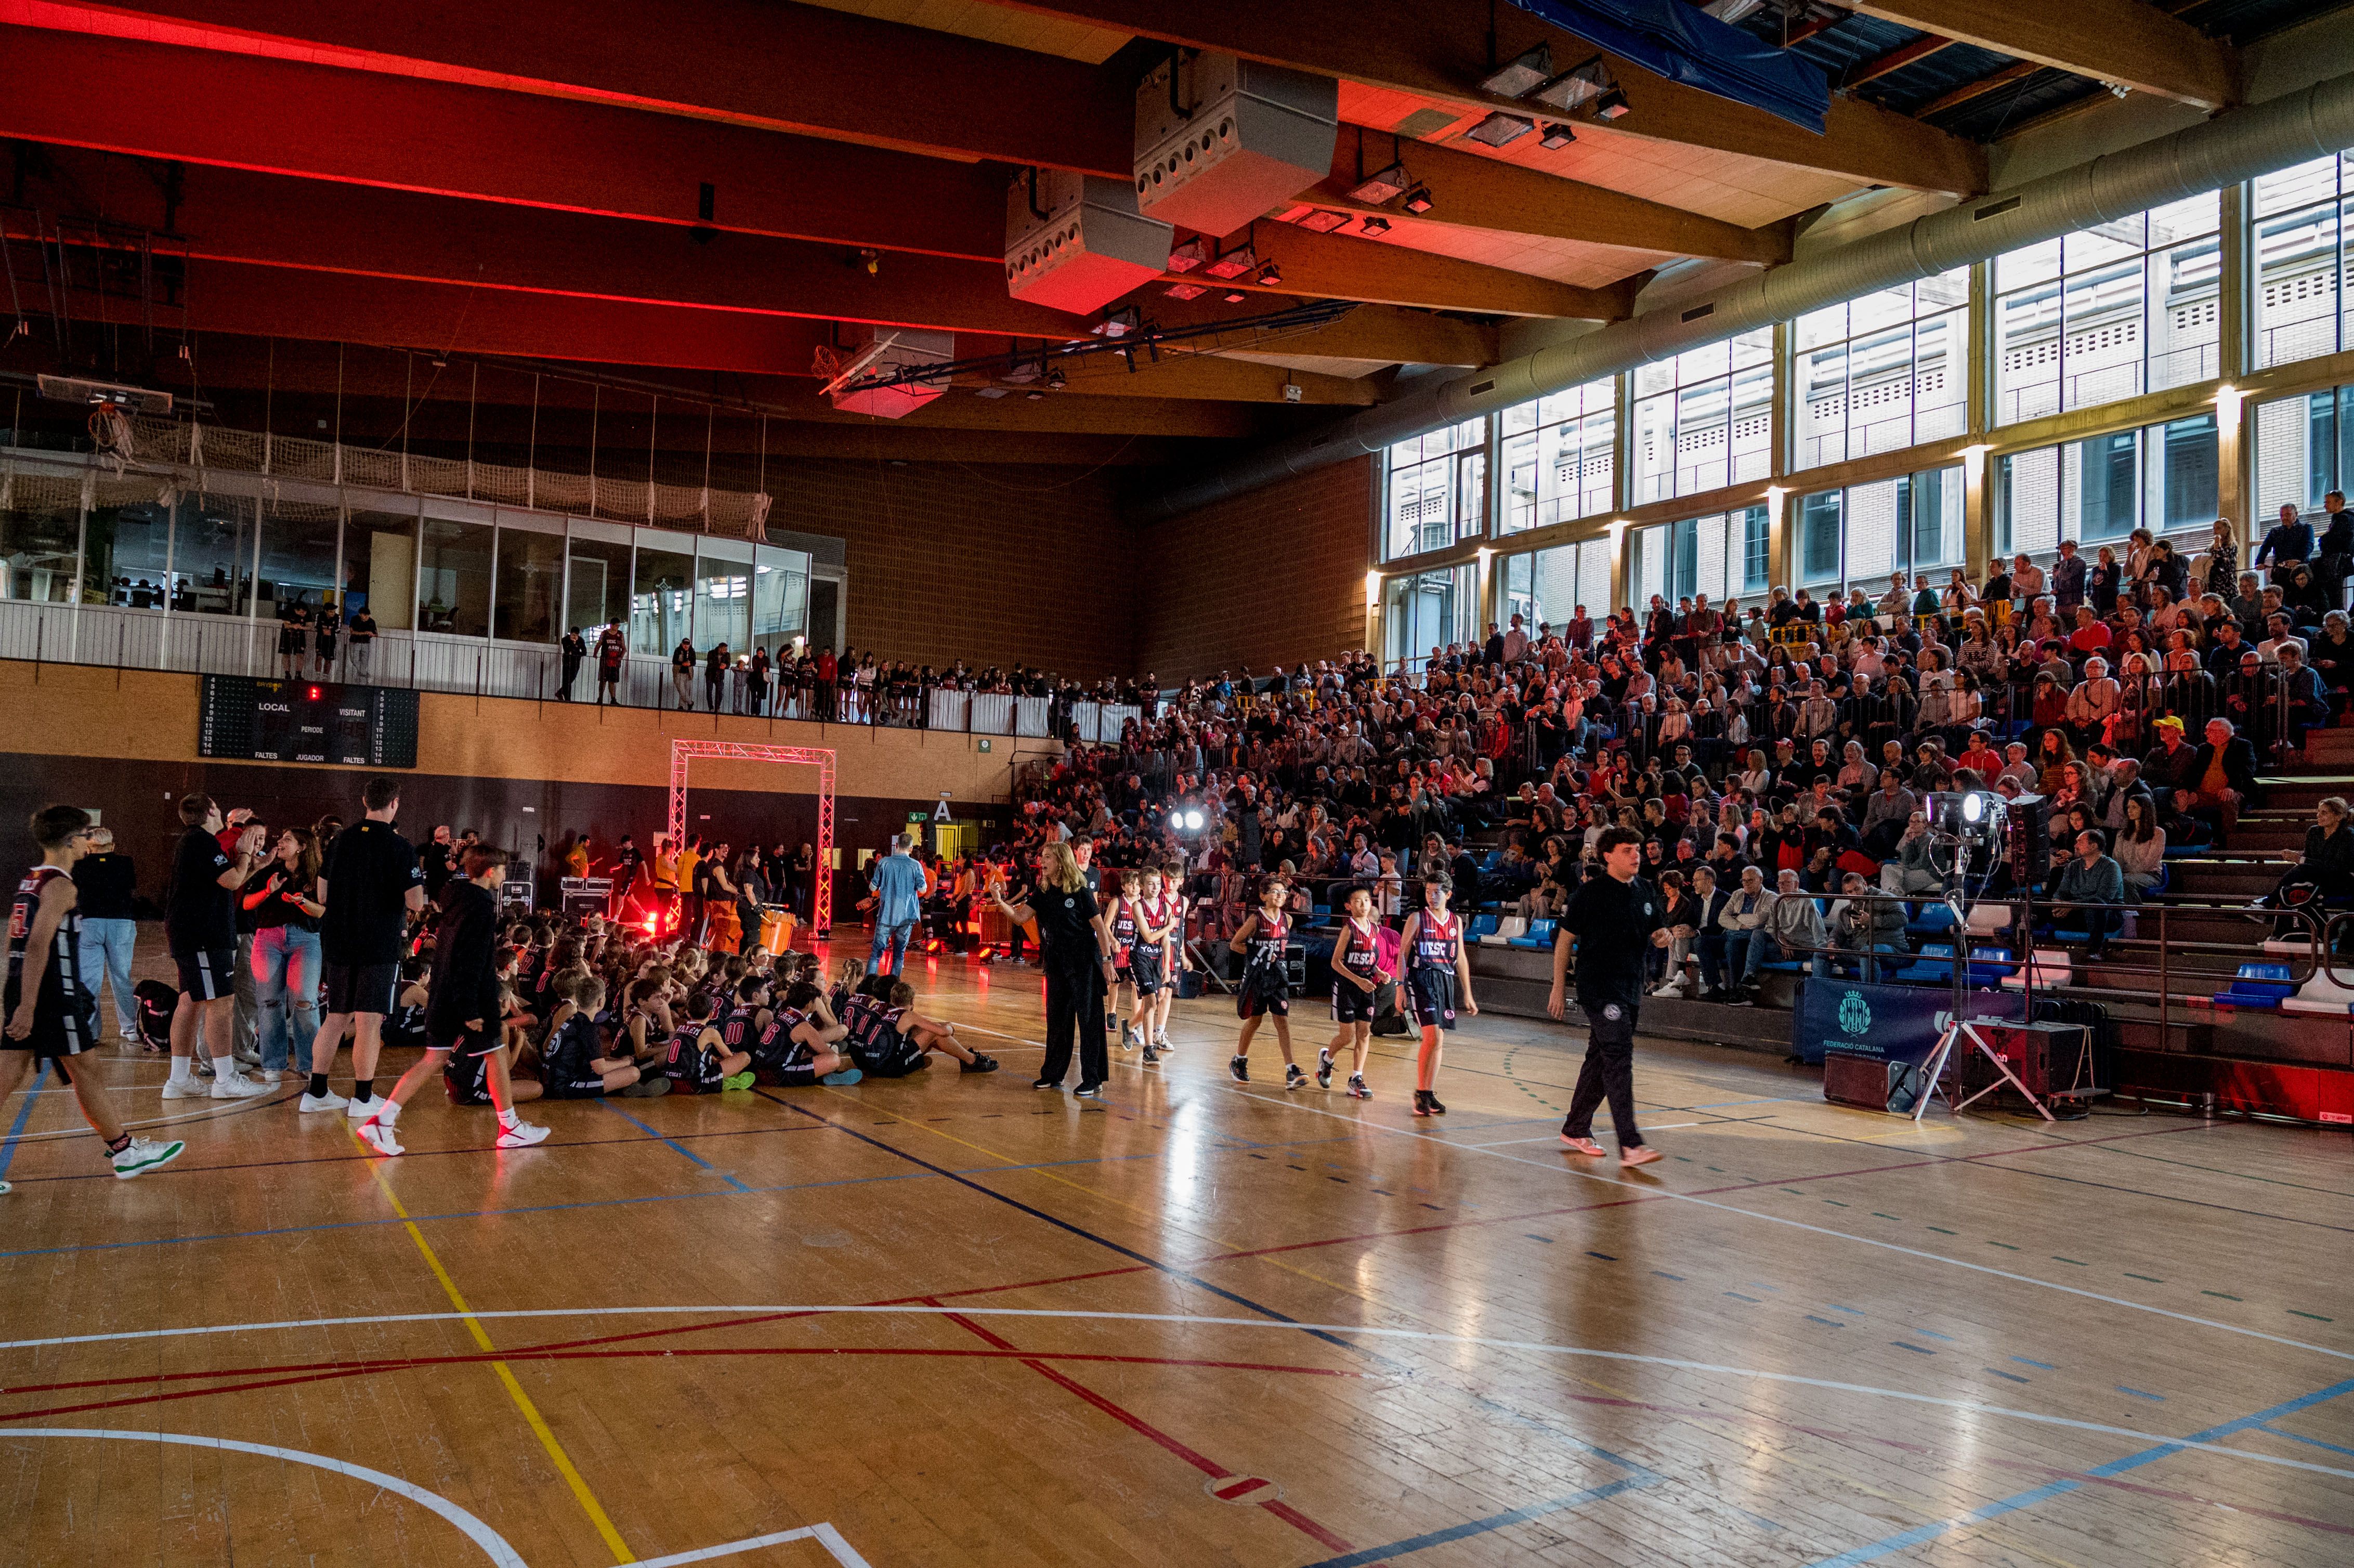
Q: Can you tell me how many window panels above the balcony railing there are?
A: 11